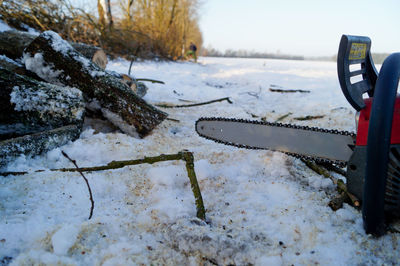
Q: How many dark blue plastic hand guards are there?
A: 1